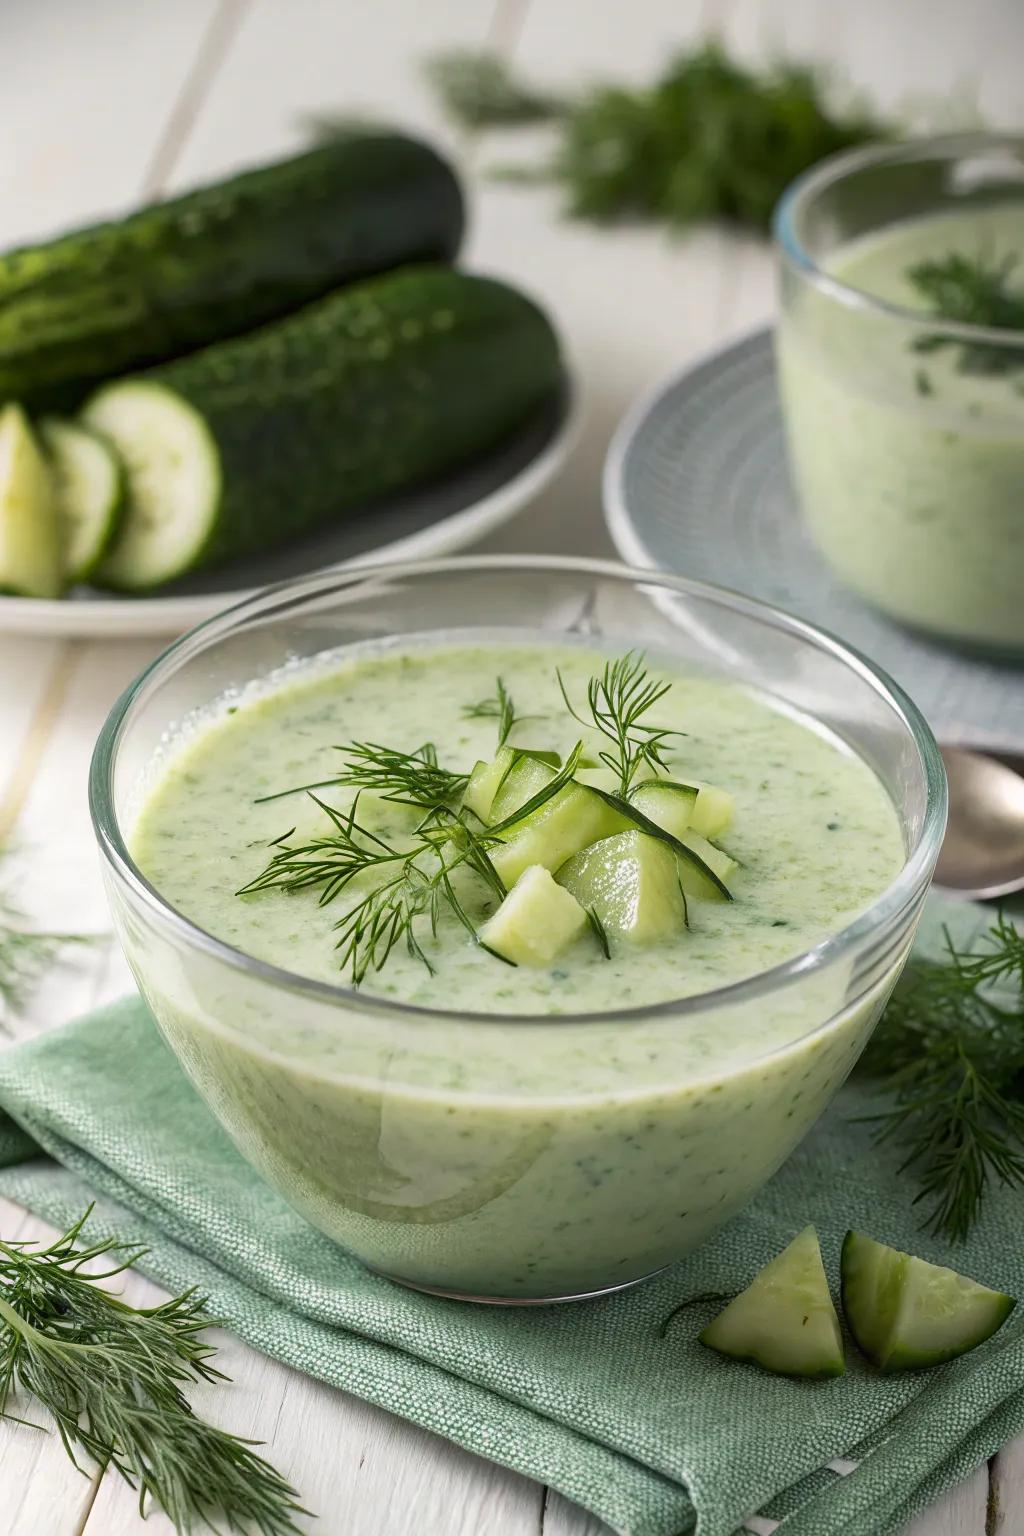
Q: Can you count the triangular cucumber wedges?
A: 2